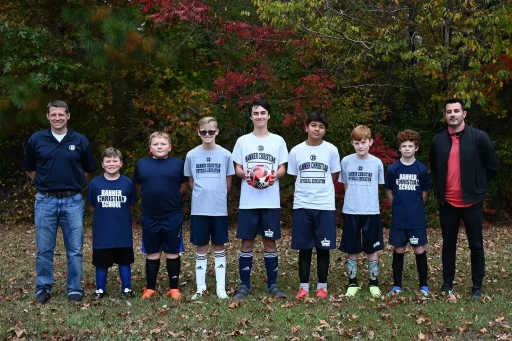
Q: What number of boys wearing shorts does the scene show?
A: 7